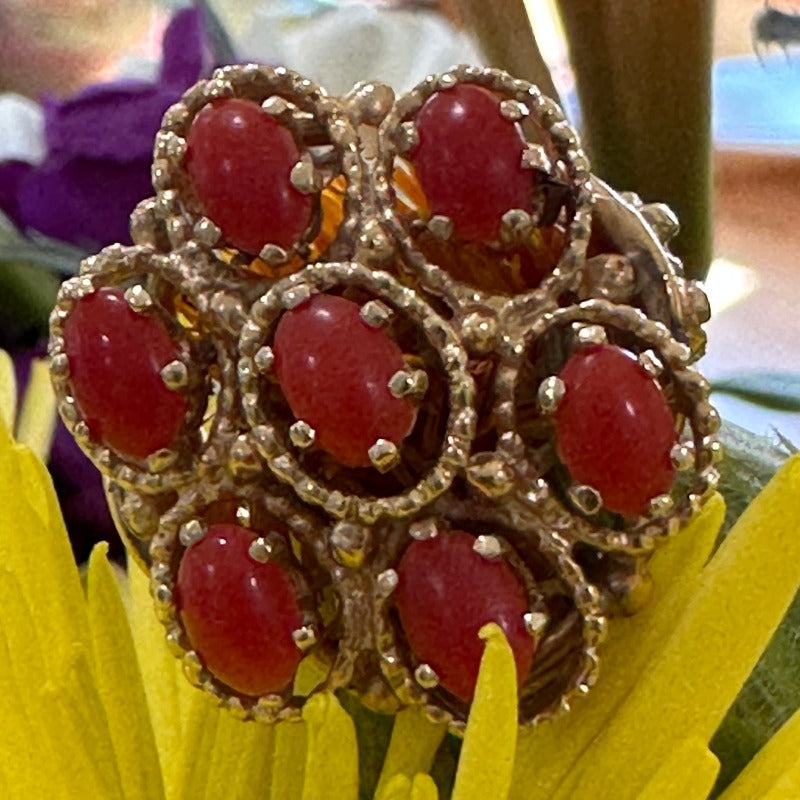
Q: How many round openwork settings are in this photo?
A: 7